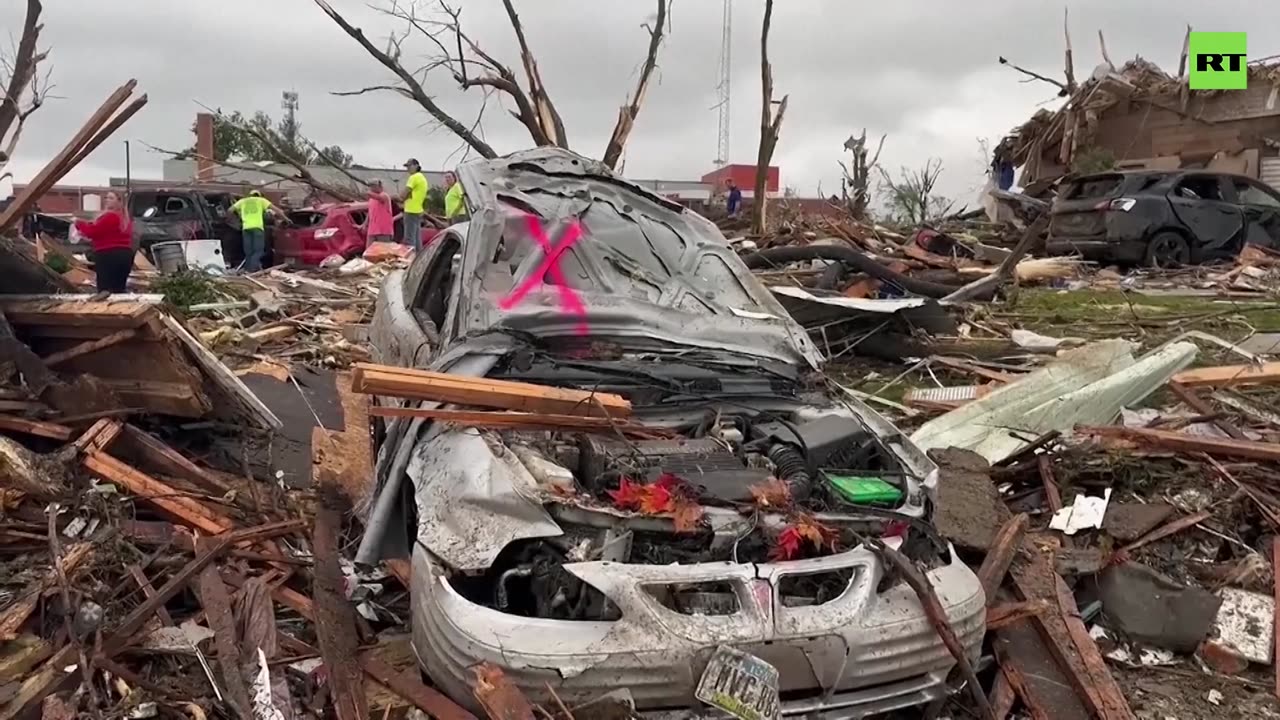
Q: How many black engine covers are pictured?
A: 1